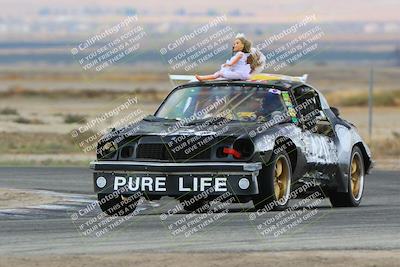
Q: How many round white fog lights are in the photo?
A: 2